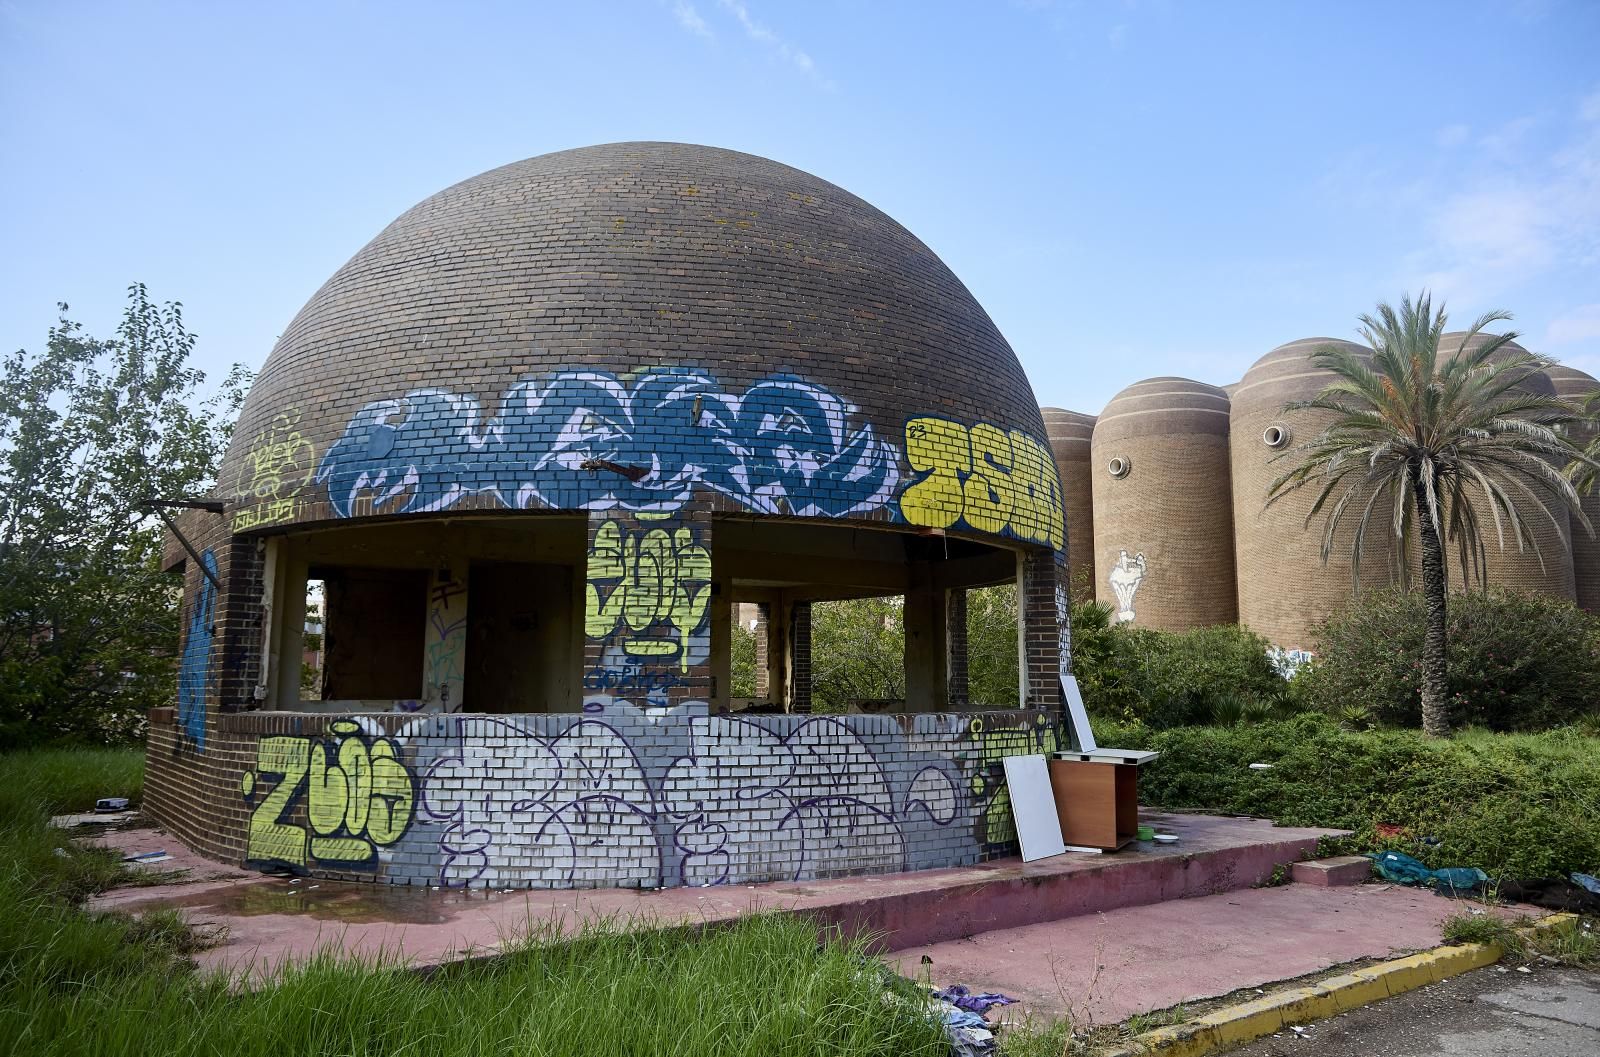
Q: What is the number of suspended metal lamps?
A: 0